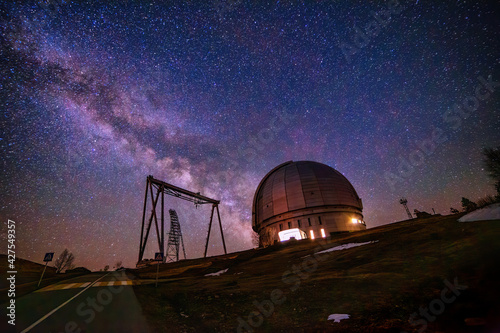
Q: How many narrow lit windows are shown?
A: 2